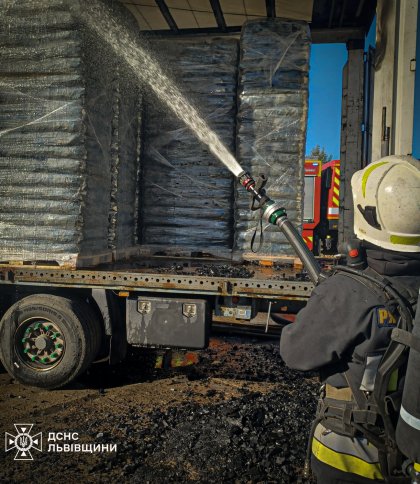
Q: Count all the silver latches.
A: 2